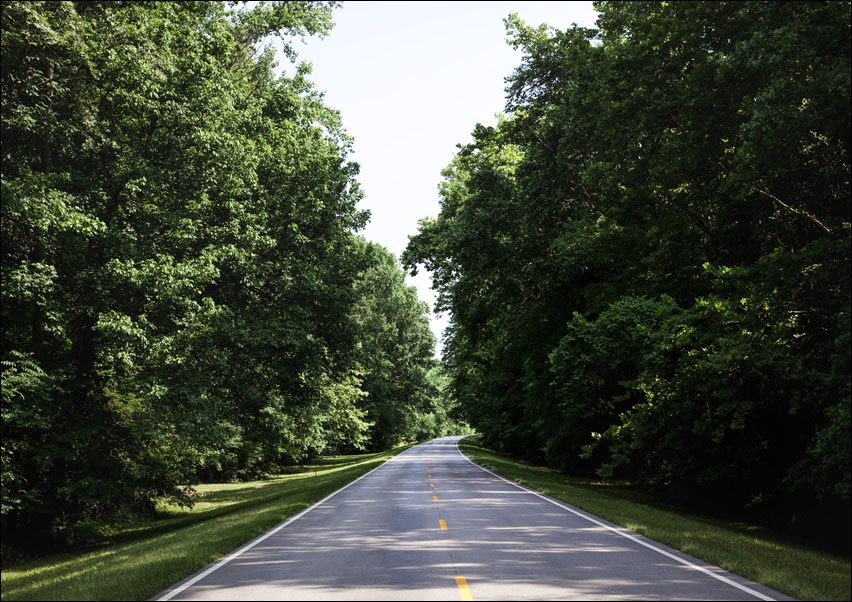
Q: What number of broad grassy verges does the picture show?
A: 2